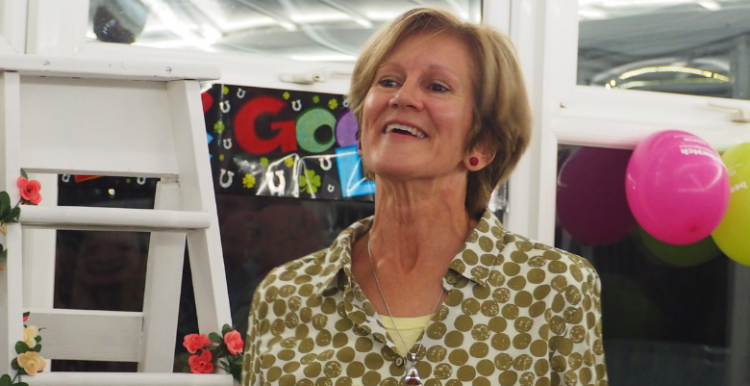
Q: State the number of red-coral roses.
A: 4